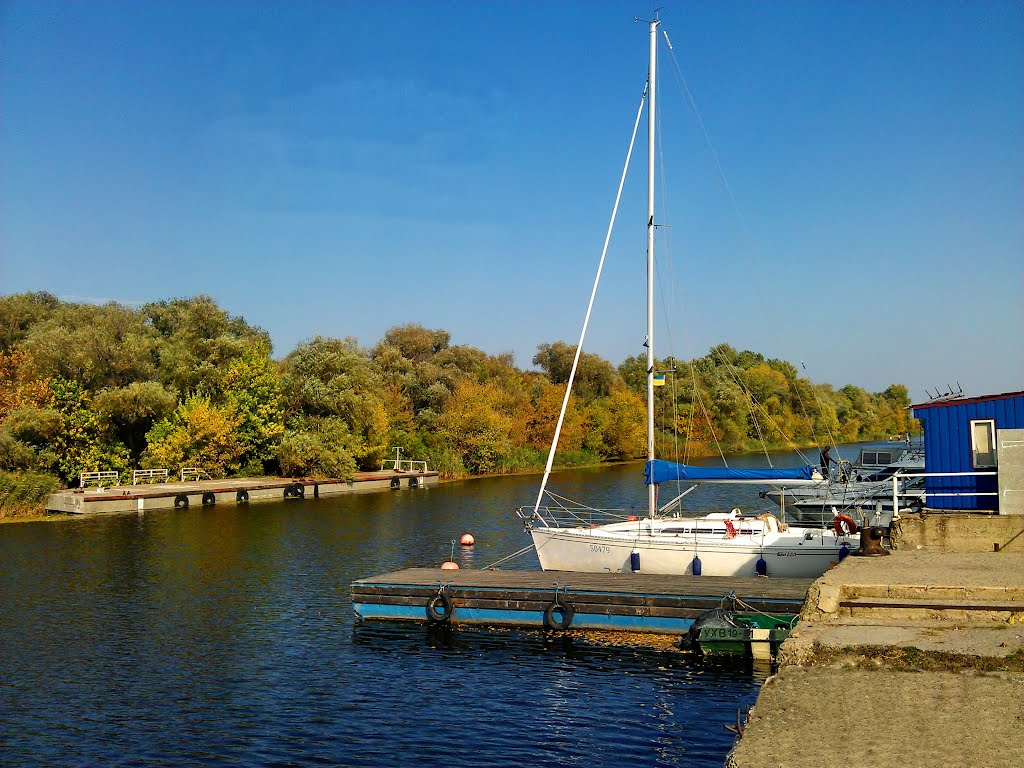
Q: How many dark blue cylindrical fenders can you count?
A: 4